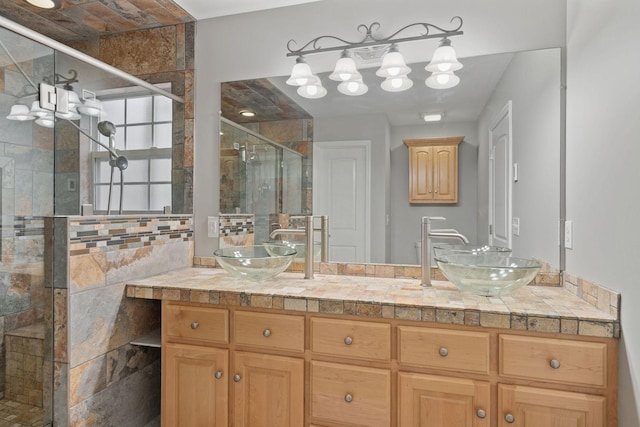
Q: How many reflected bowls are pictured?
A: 2